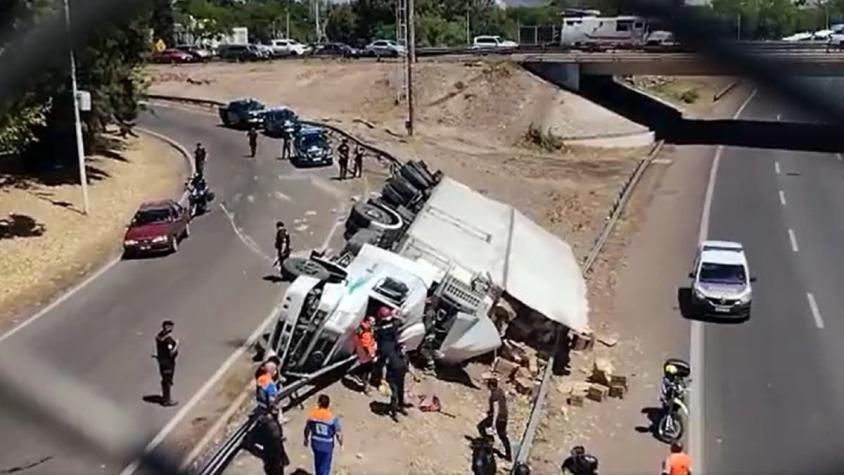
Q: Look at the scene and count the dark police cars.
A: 3